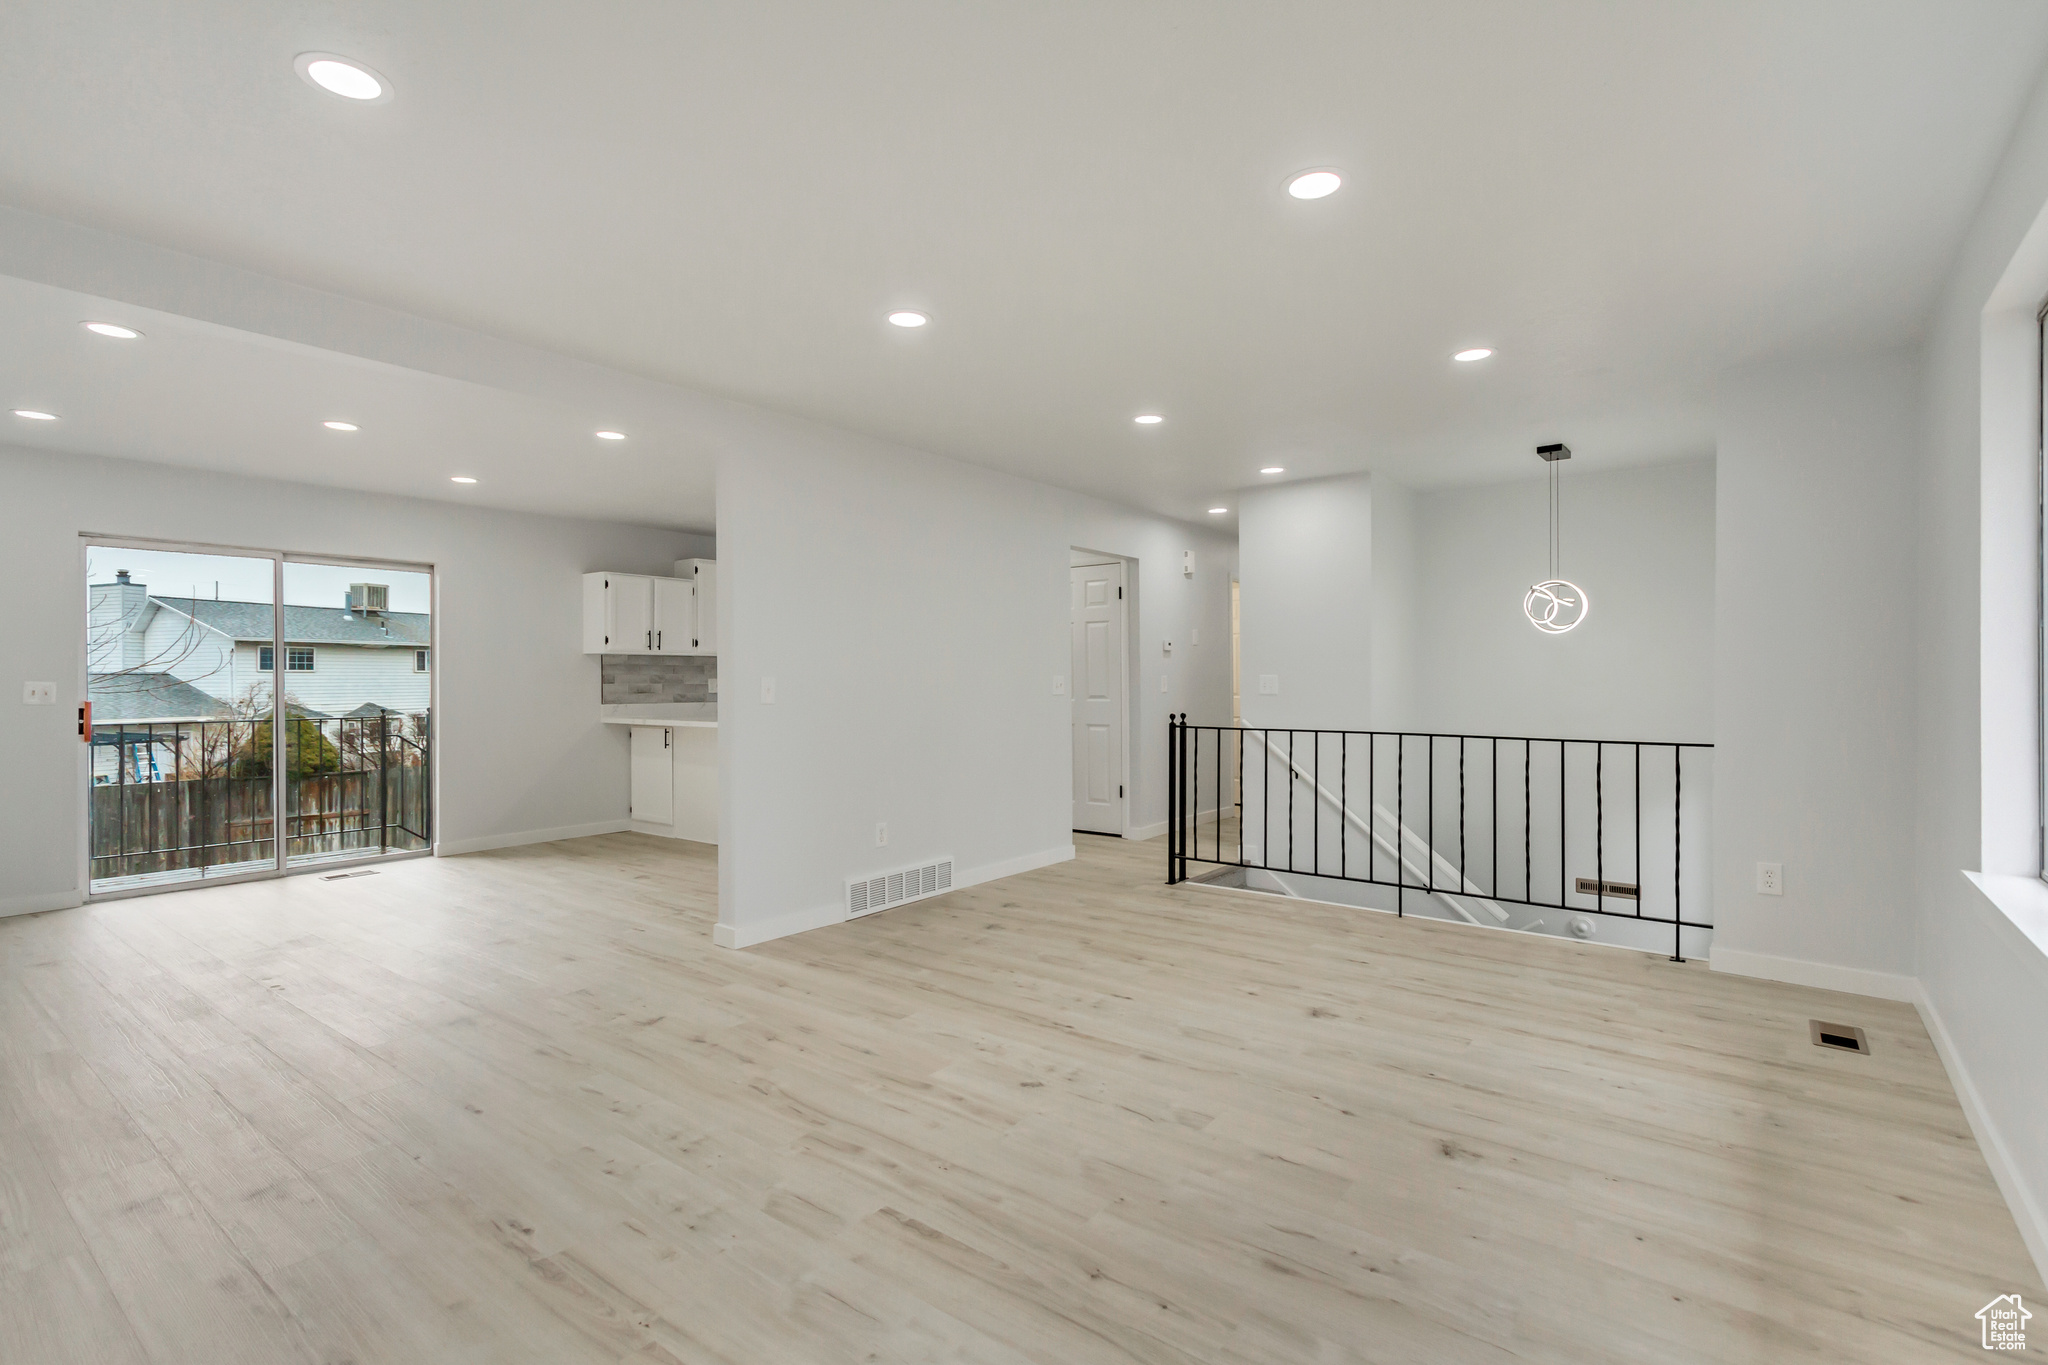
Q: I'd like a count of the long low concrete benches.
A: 0